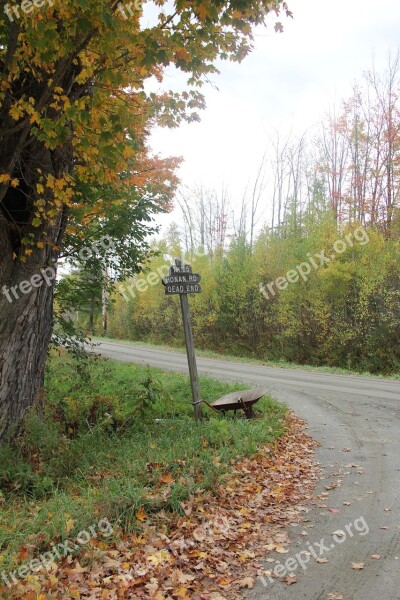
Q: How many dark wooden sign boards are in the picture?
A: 3